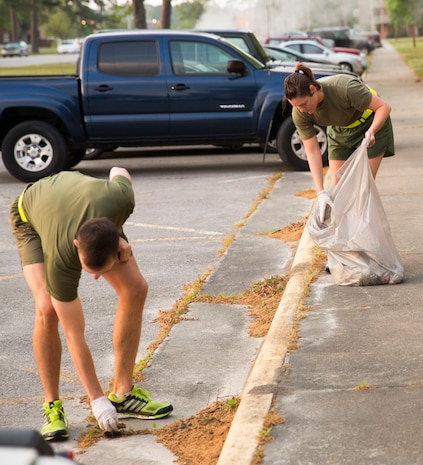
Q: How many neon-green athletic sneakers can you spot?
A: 2